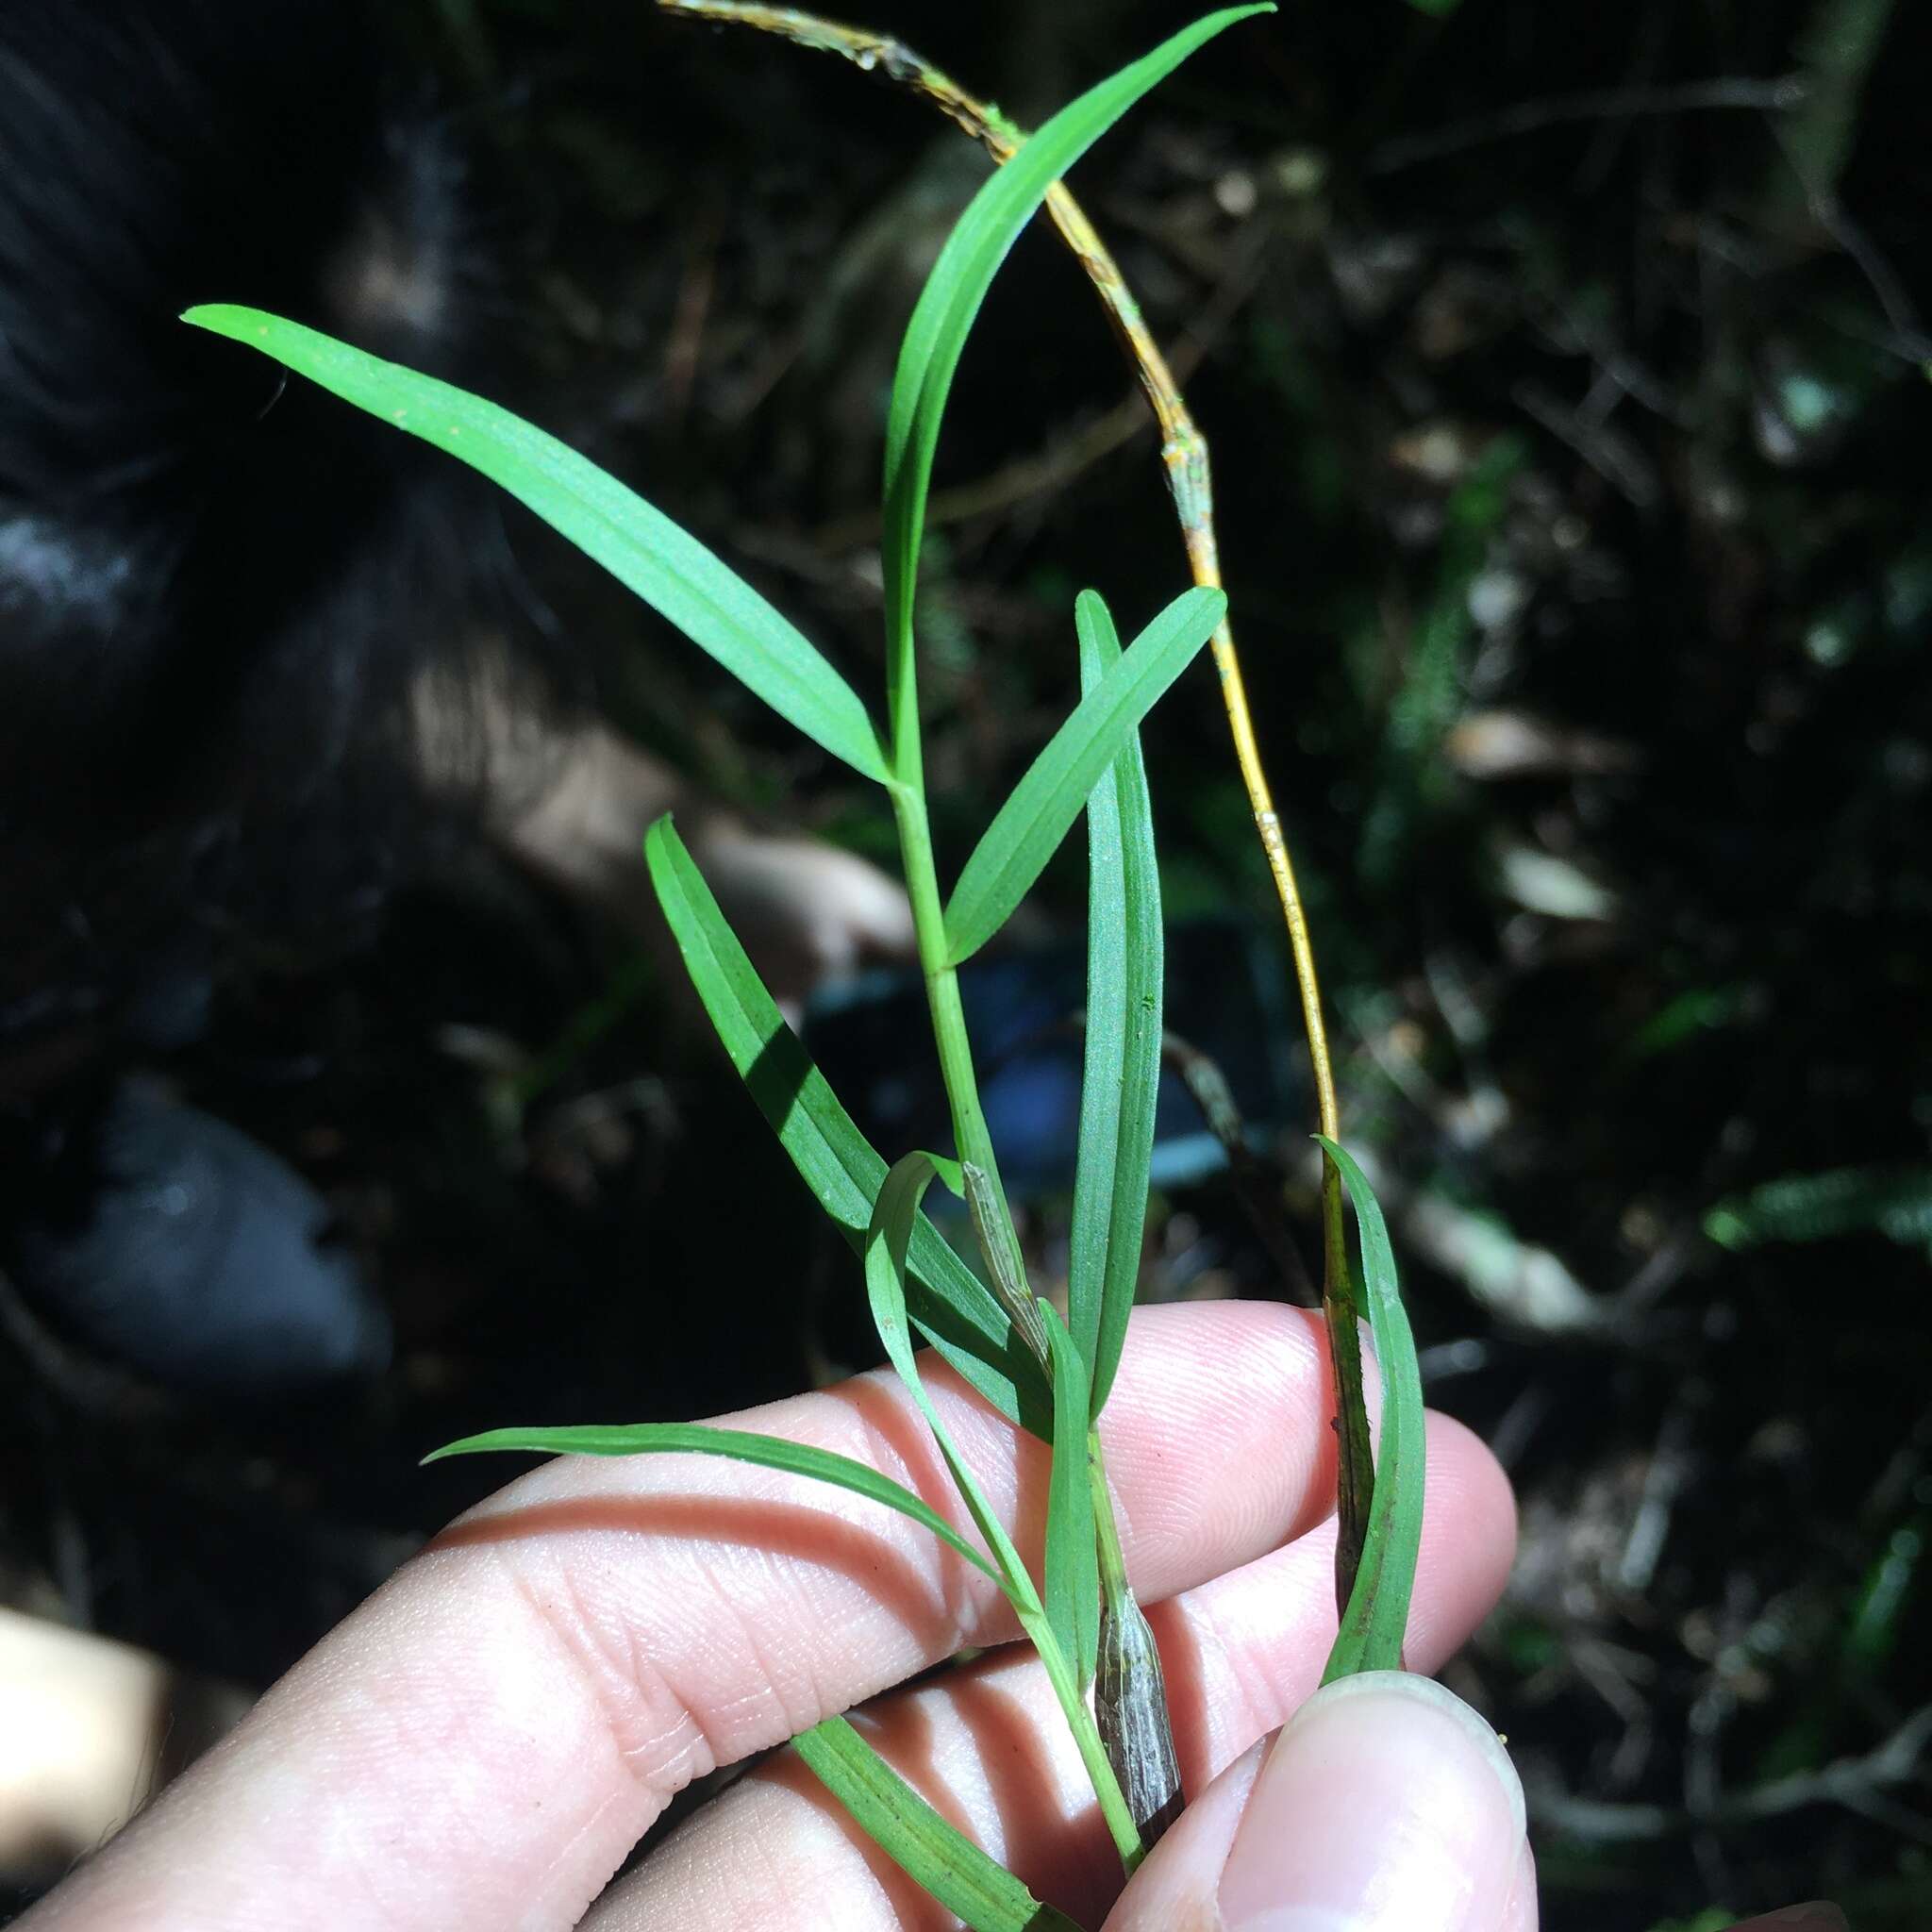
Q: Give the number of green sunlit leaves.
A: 10